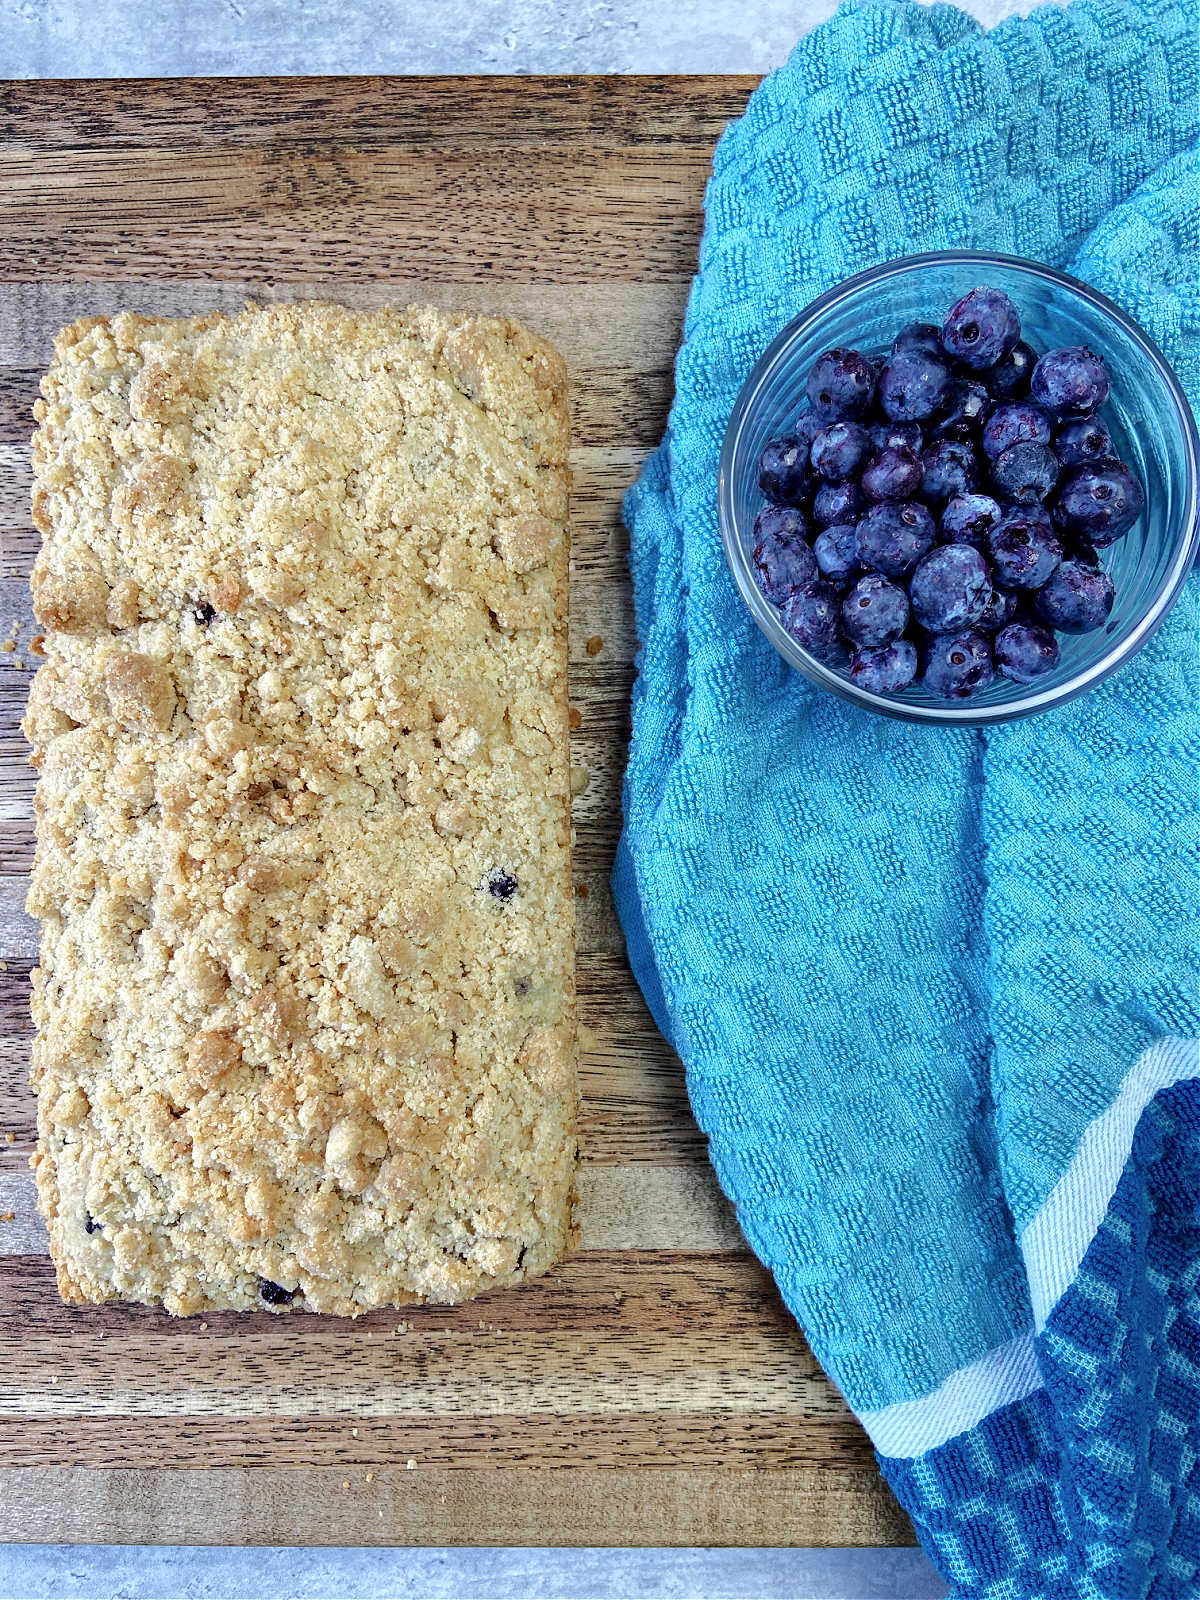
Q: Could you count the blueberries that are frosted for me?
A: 0